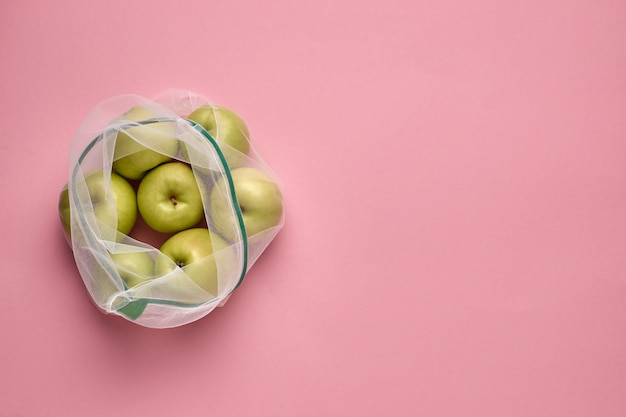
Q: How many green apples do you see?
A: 7